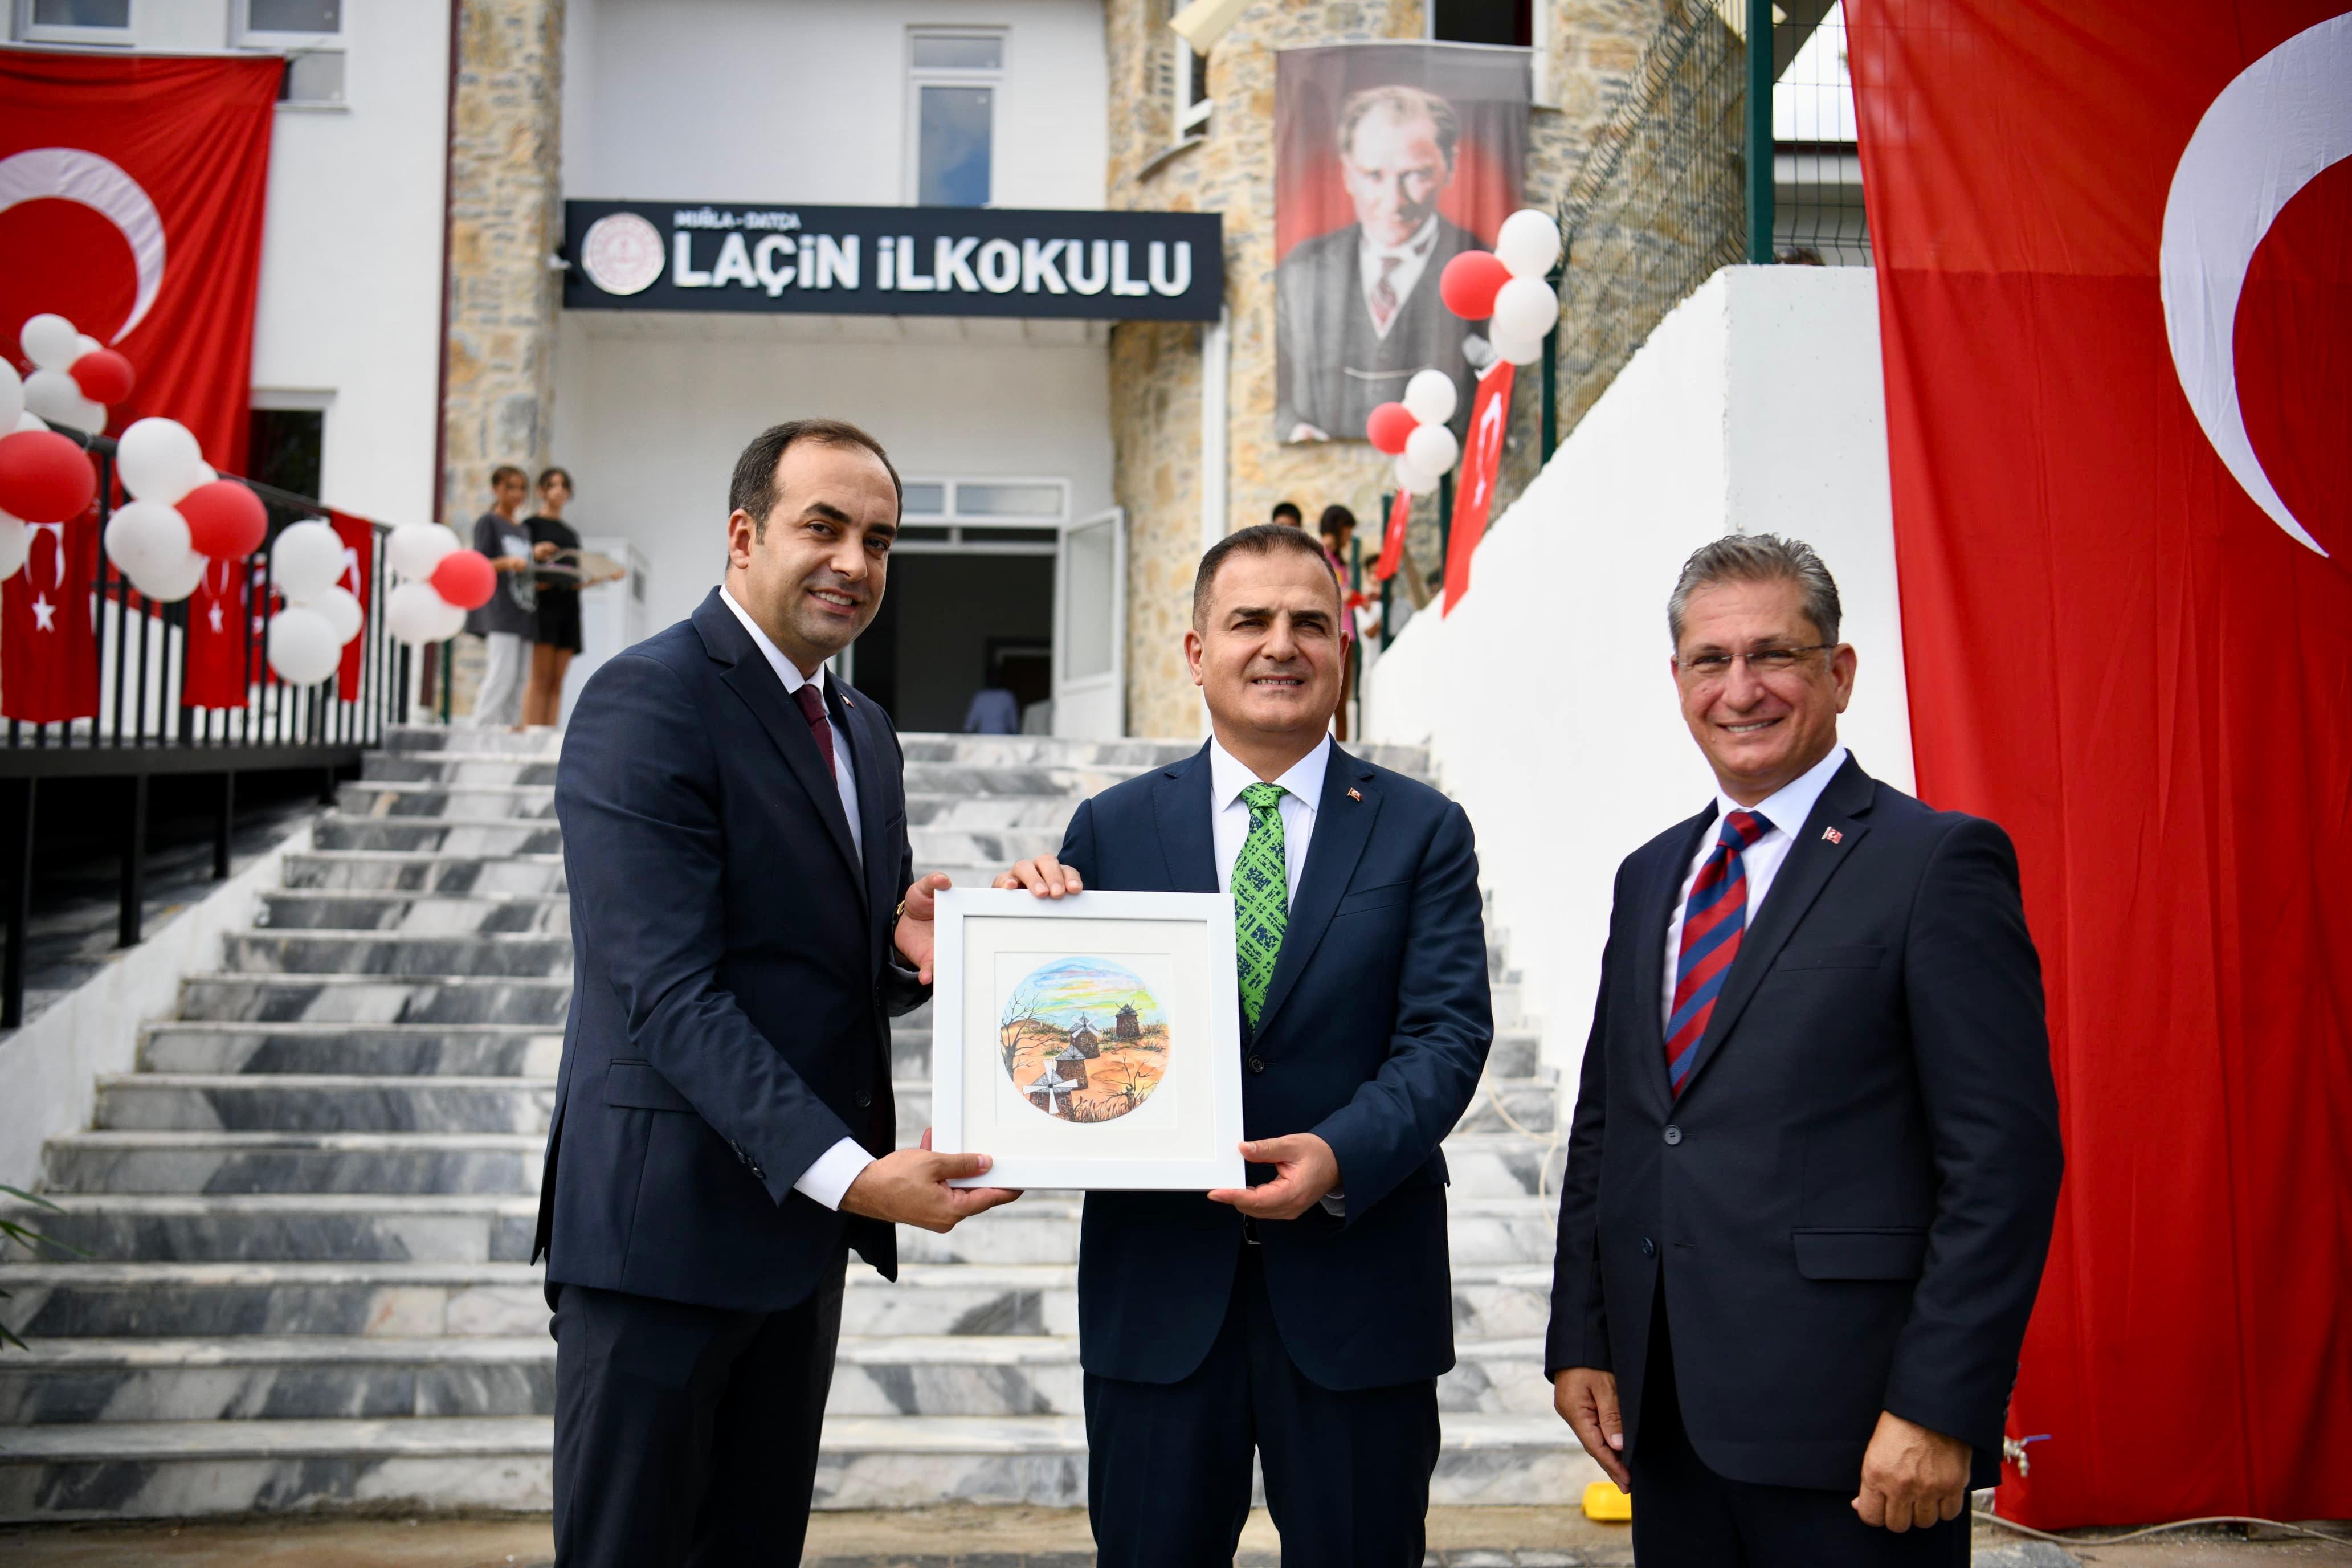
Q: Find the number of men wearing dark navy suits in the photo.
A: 3